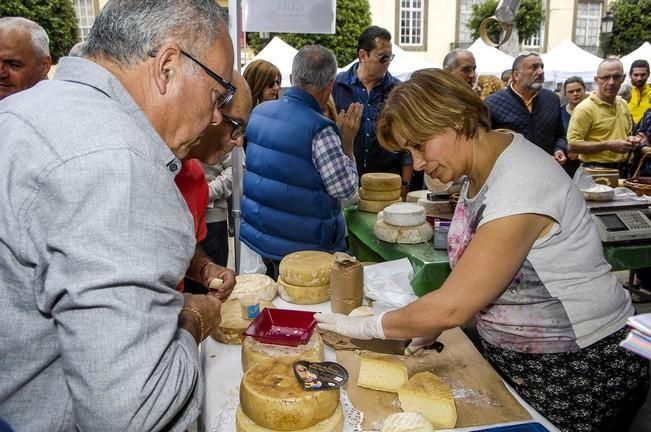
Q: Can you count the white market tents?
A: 5